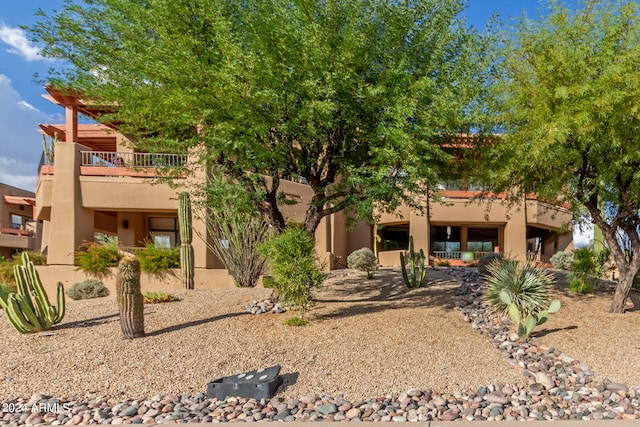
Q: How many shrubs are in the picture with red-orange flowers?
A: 1